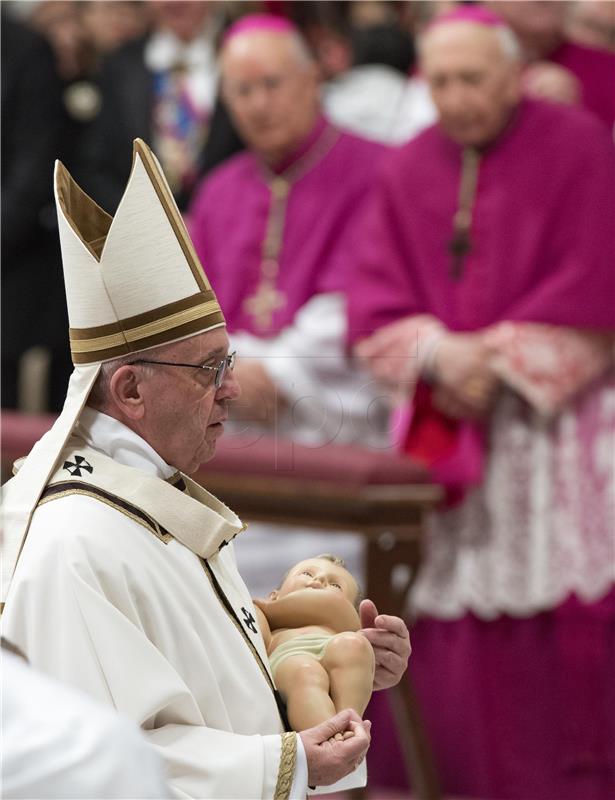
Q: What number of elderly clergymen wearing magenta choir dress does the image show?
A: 2